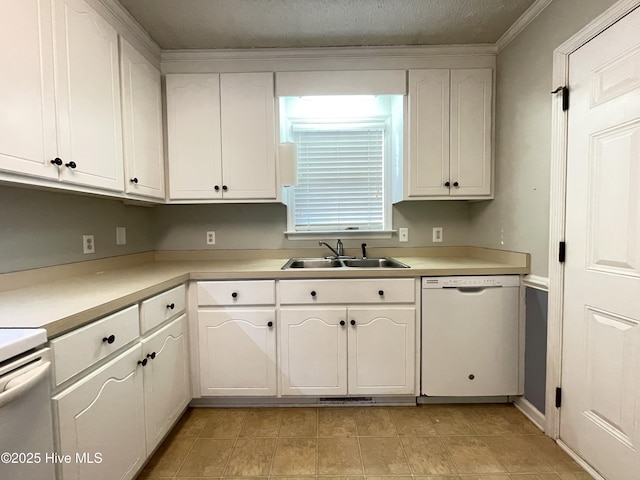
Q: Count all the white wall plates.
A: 5